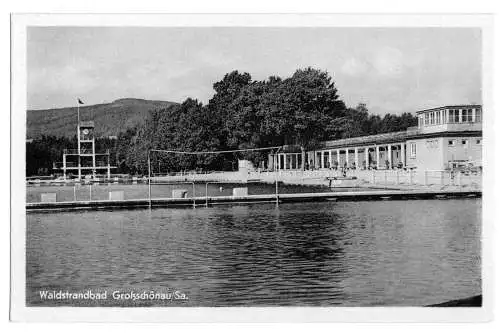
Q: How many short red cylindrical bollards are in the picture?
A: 0